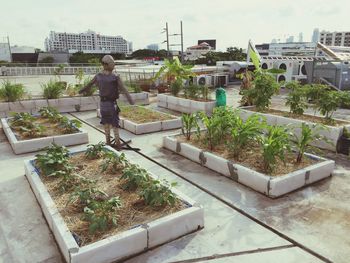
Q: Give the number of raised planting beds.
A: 7